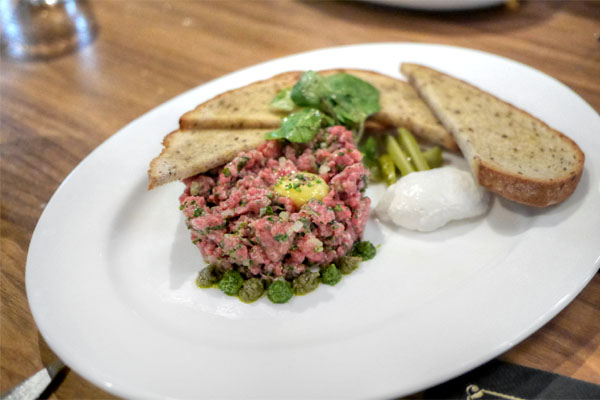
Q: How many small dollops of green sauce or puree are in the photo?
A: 8